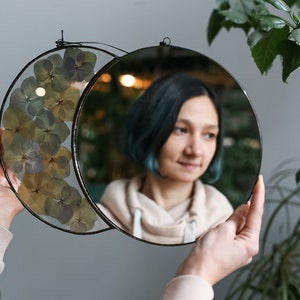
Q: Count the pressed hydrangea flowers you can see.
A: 11